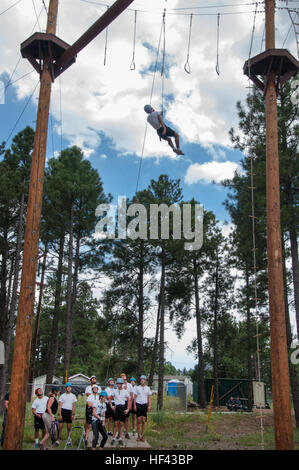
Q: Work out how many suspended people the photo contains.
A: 1